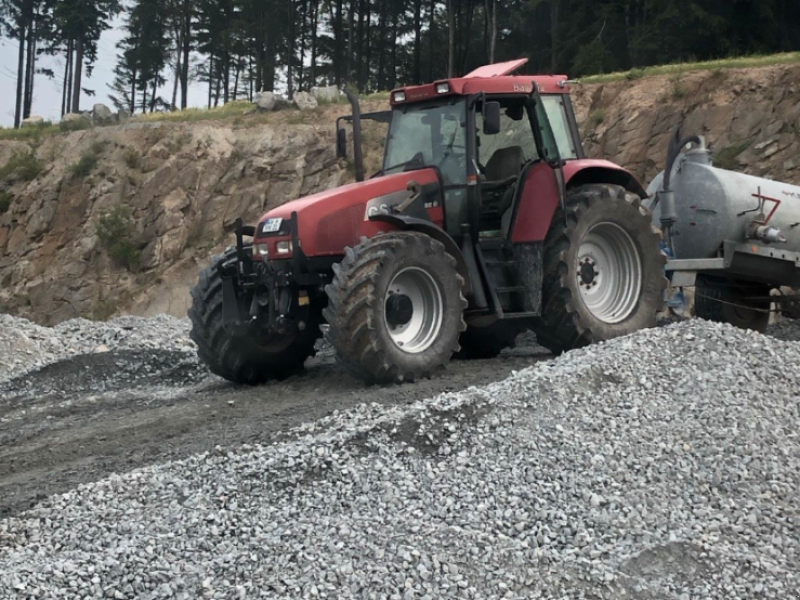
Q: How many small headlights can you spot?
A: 4